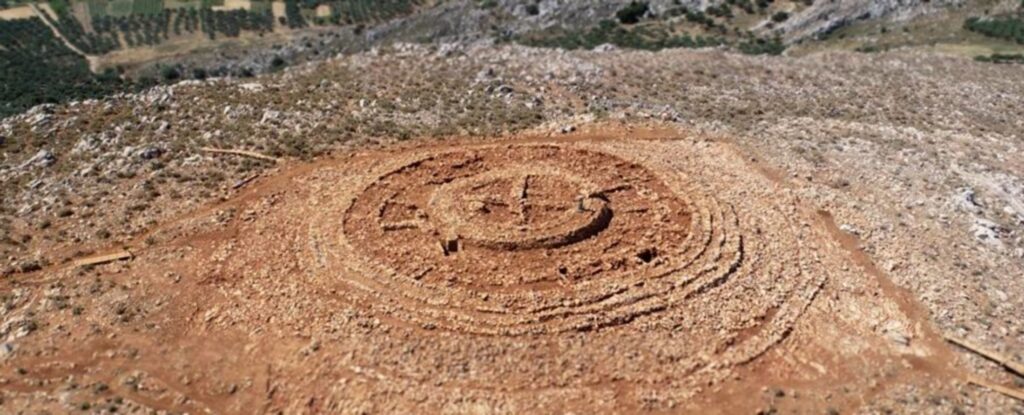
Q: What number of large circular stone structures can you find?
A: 1